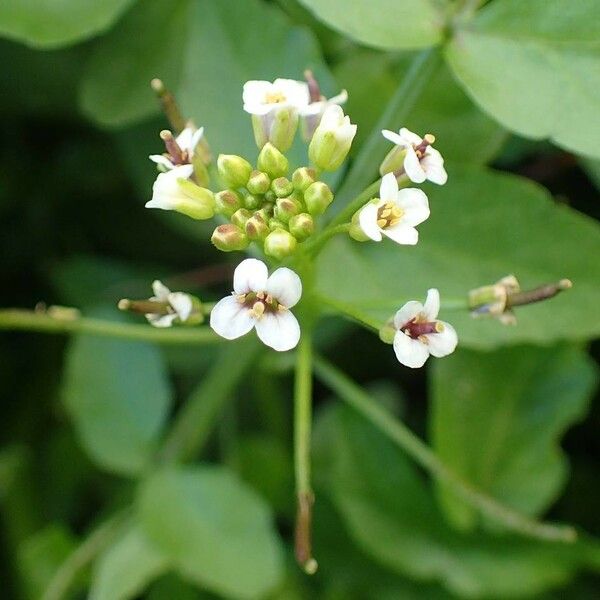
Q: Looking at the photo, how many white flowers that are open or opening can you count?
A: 10